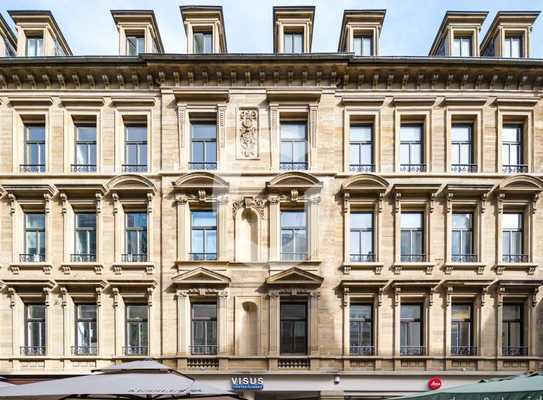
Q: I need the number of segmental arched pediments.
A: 5